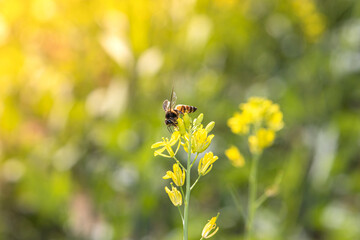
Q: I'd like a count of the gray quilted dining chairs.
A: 0